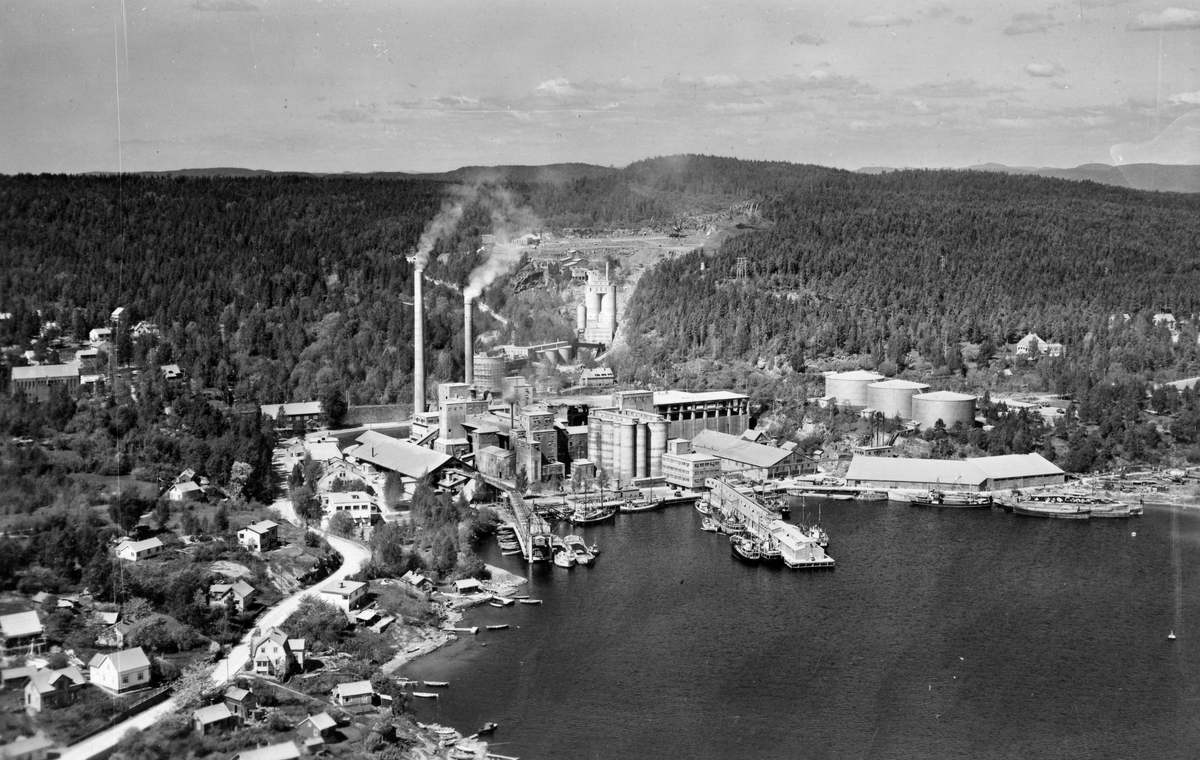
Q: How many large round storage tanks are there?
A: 3